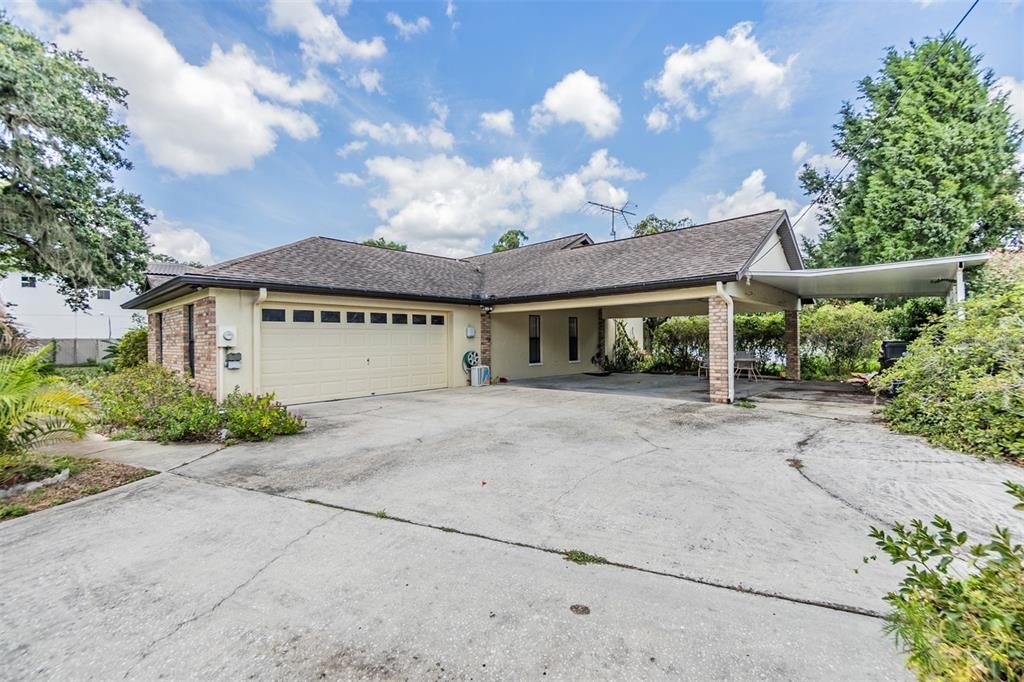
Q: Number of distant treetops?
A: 3